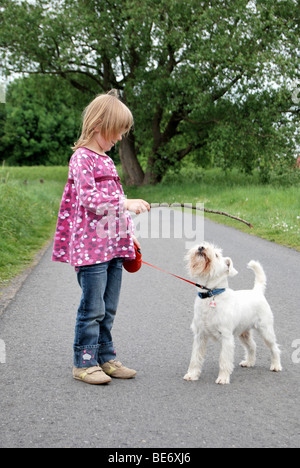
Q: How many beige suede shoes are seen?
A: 2